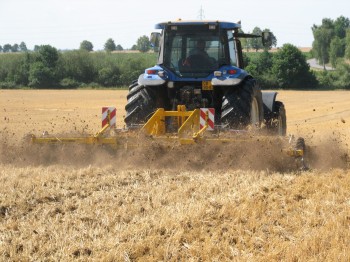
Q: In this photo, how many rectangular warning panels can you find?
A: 2